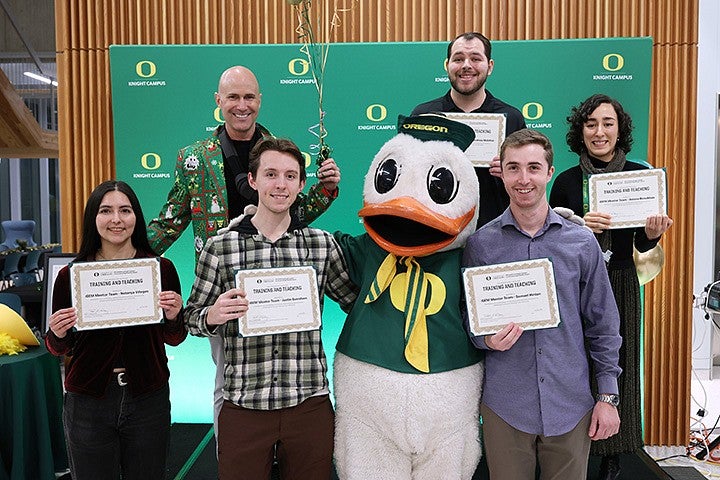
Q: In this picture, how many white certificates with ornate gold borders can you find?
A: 5